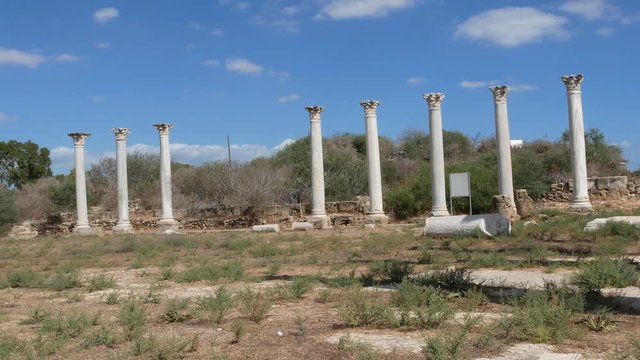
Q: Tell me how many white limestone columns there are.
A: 8